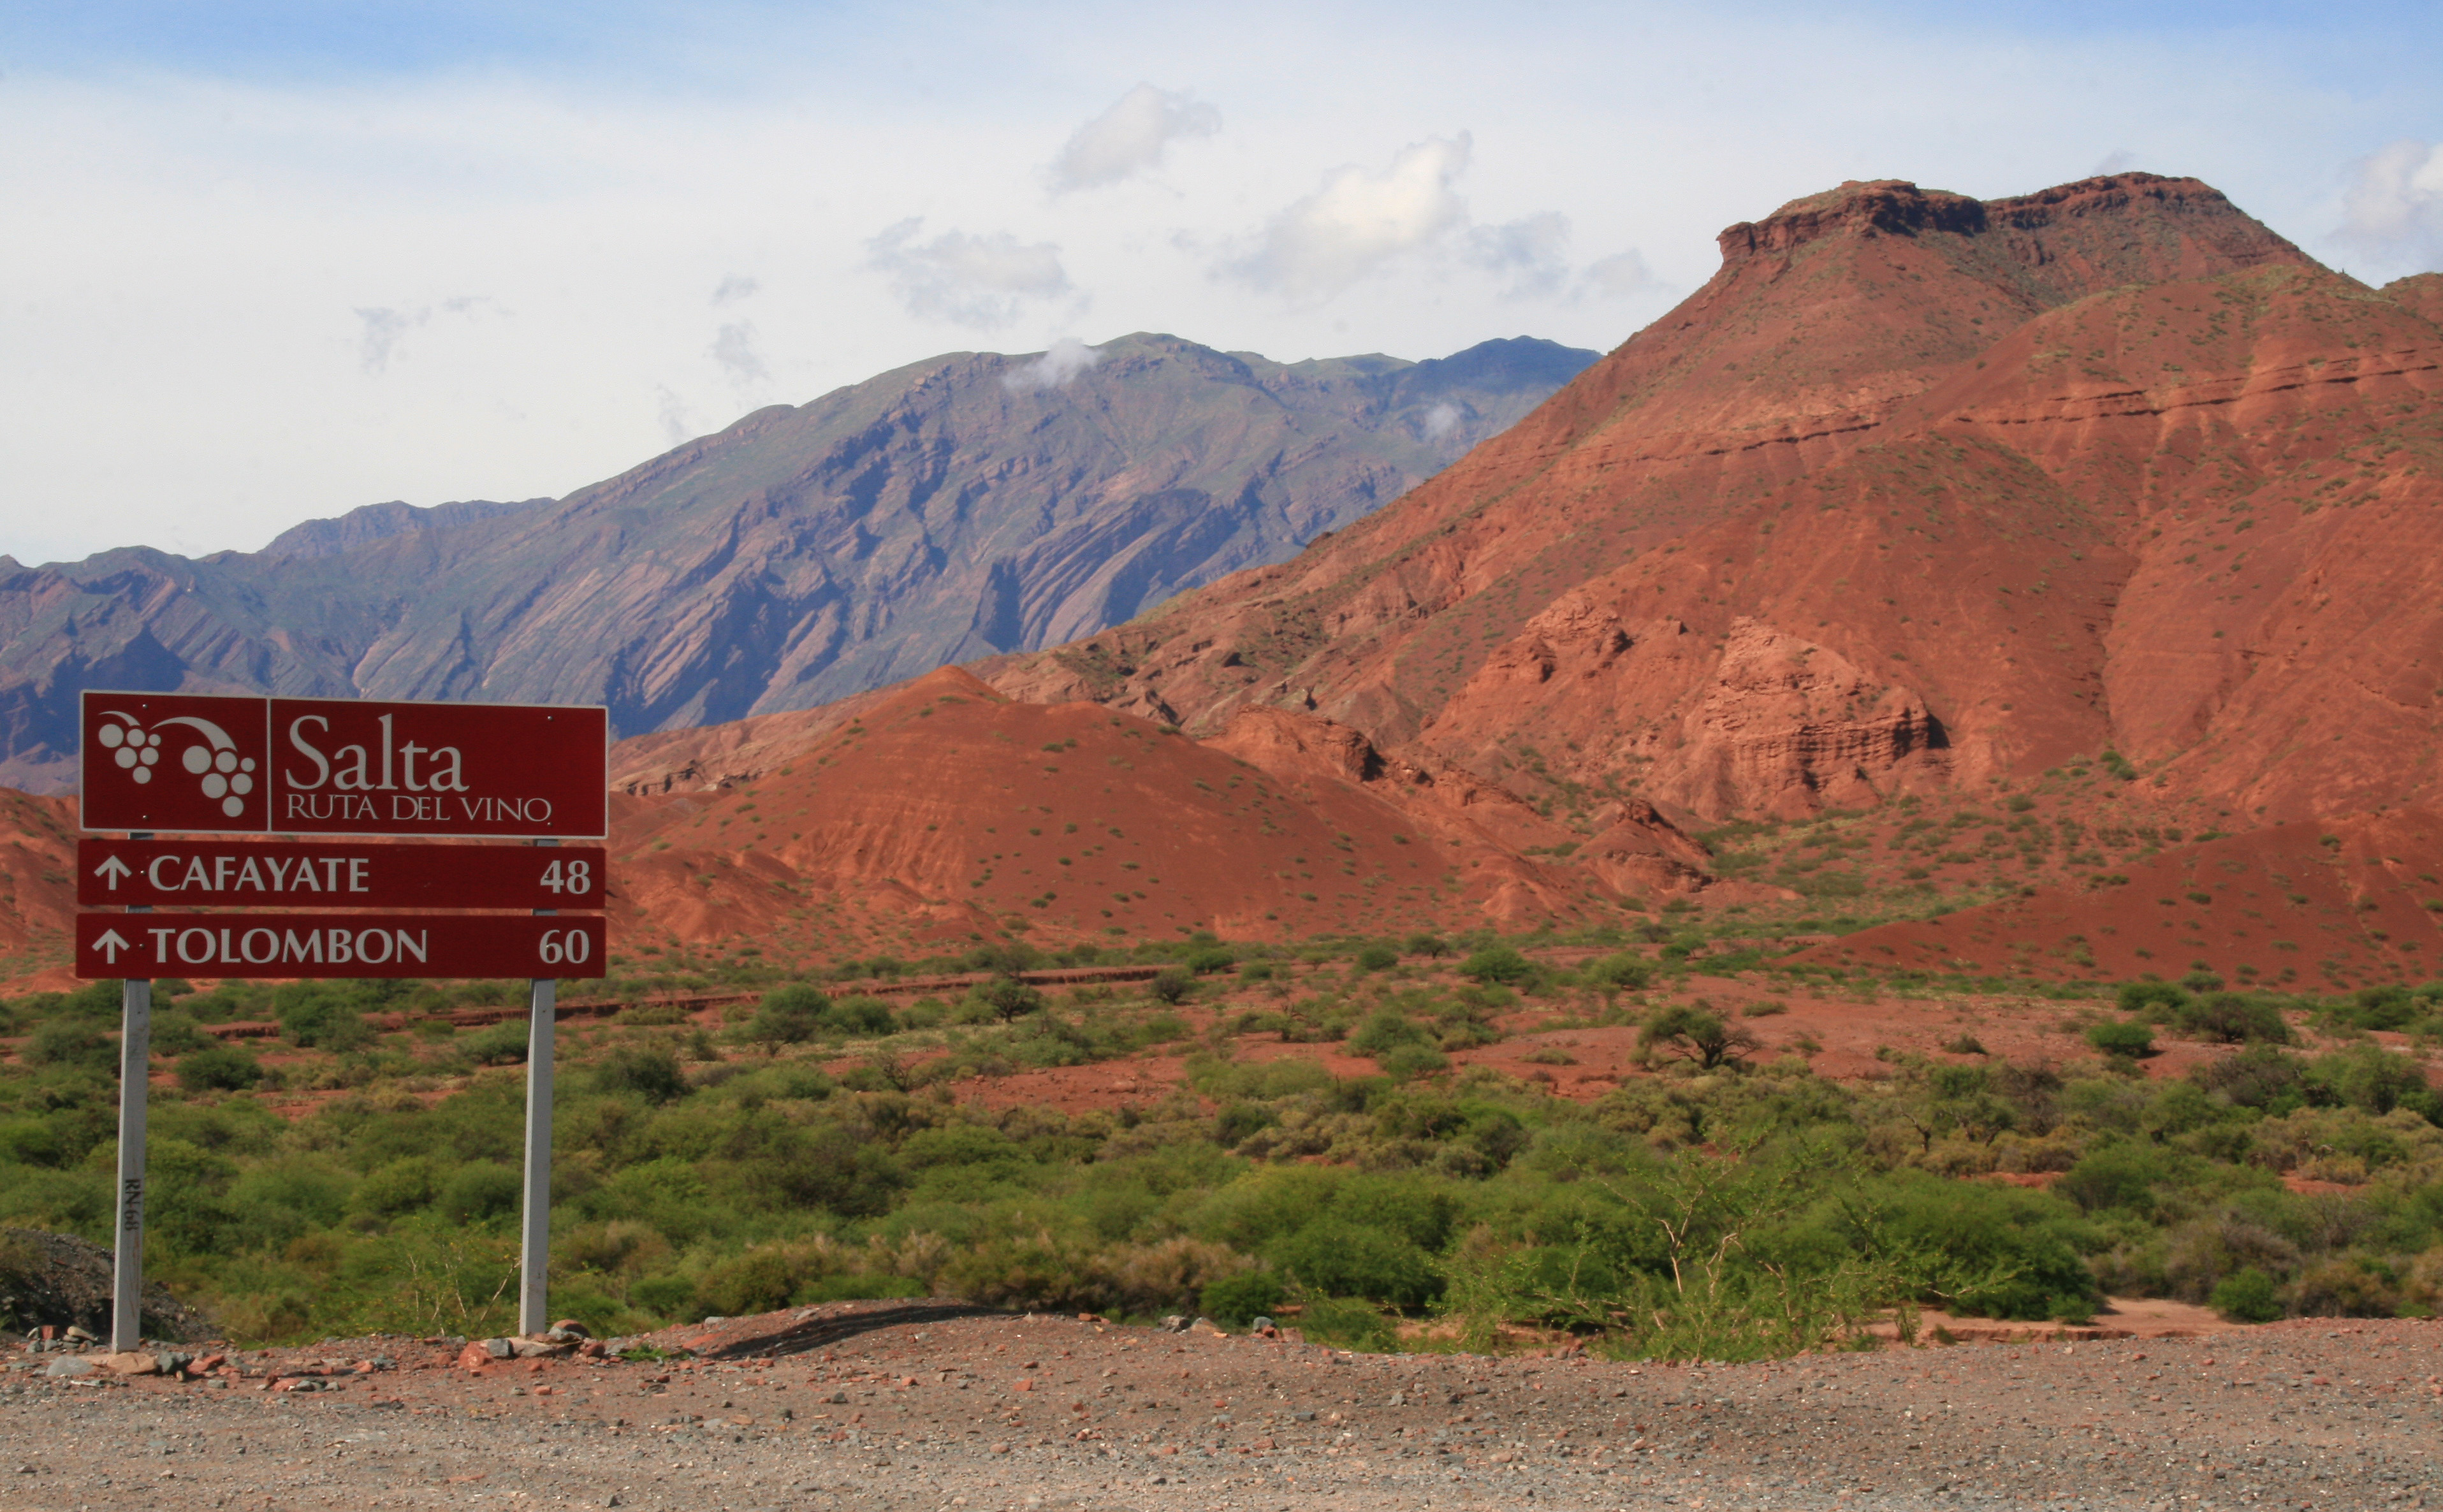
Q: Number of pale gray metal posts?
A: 2